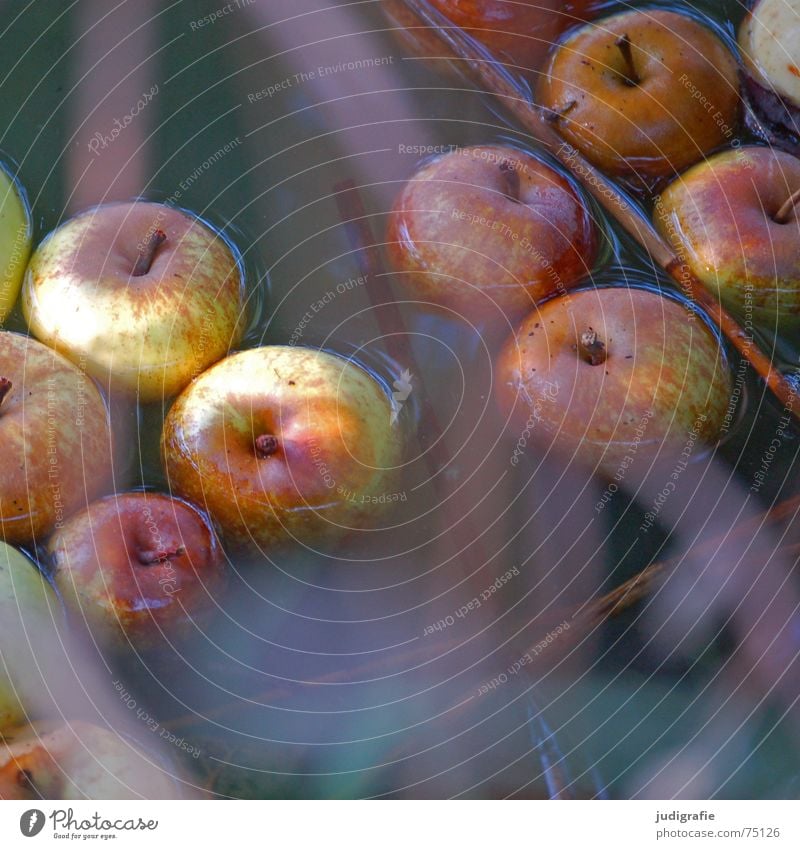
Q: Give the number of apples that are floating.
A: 13